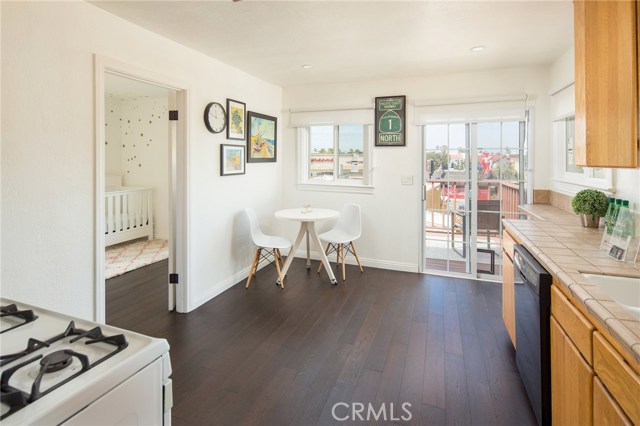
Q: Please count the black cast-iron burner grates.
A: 2